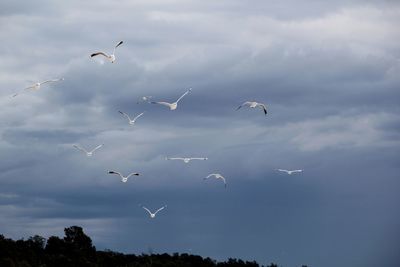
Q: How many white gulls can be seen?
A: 12